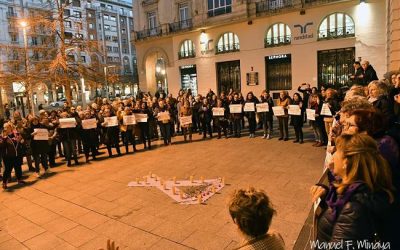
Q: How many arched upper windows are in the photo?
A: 4